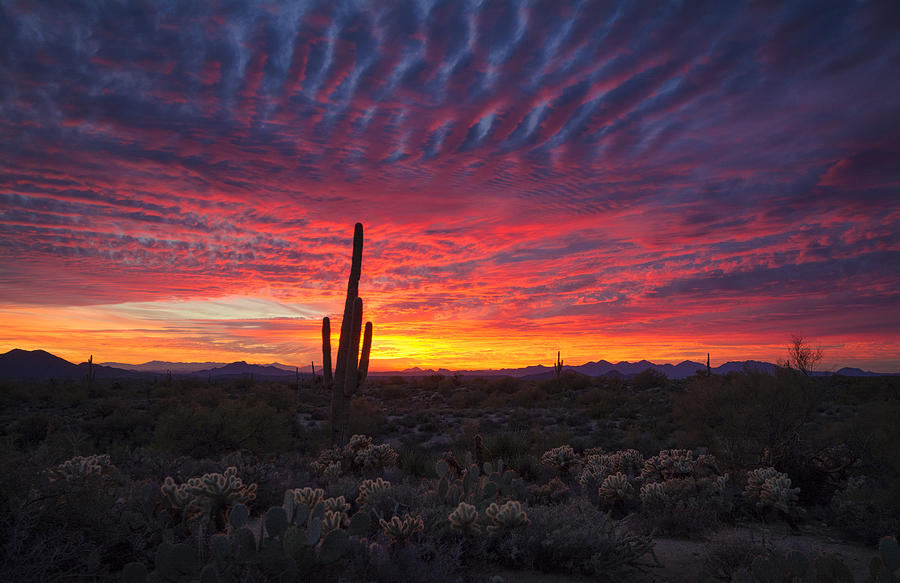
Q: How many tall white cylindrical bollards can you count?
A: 0